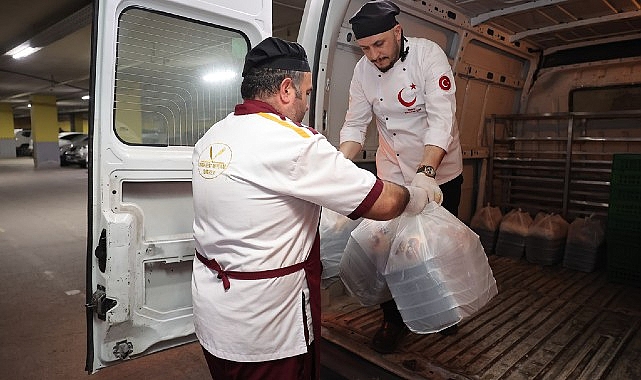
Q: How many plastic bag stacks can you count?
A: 7